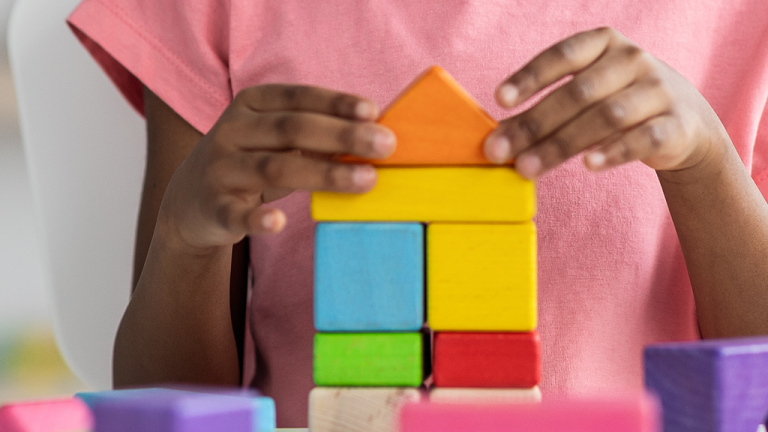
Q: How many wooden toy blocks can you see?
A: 13